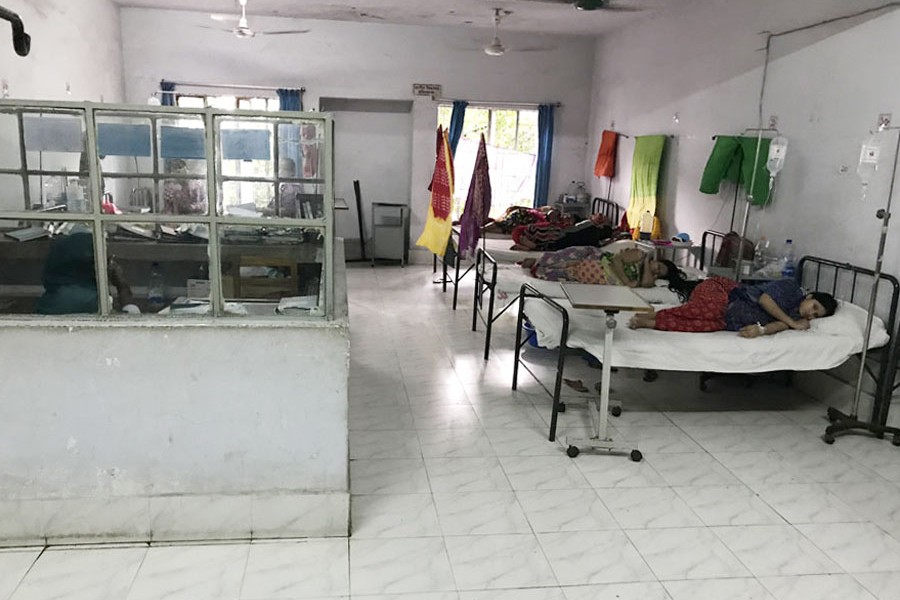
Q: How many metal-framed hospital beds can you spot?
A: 4